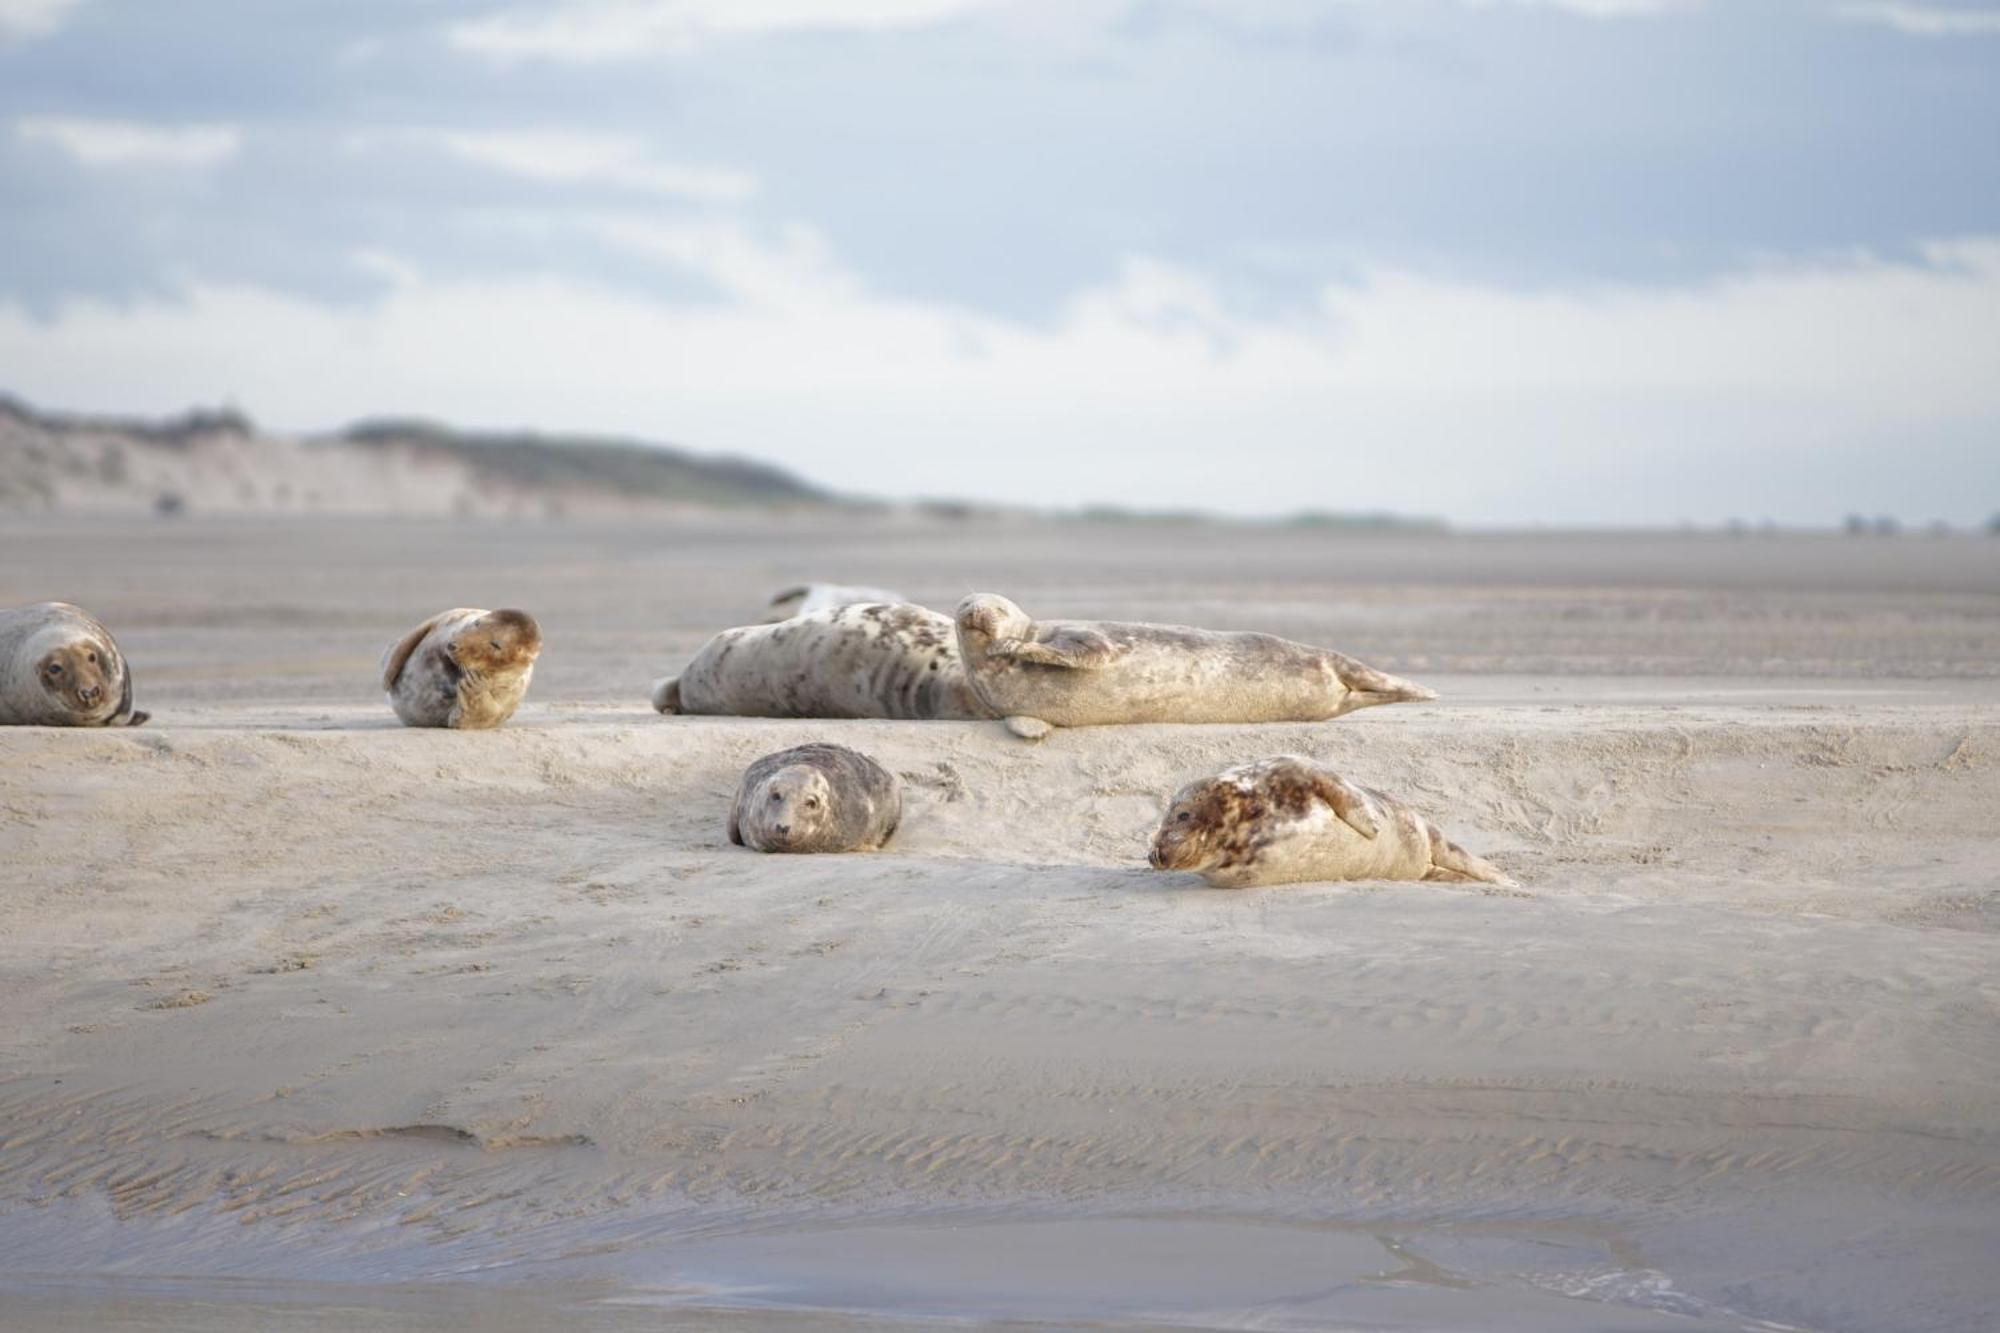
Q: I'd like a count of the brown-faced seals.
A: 3